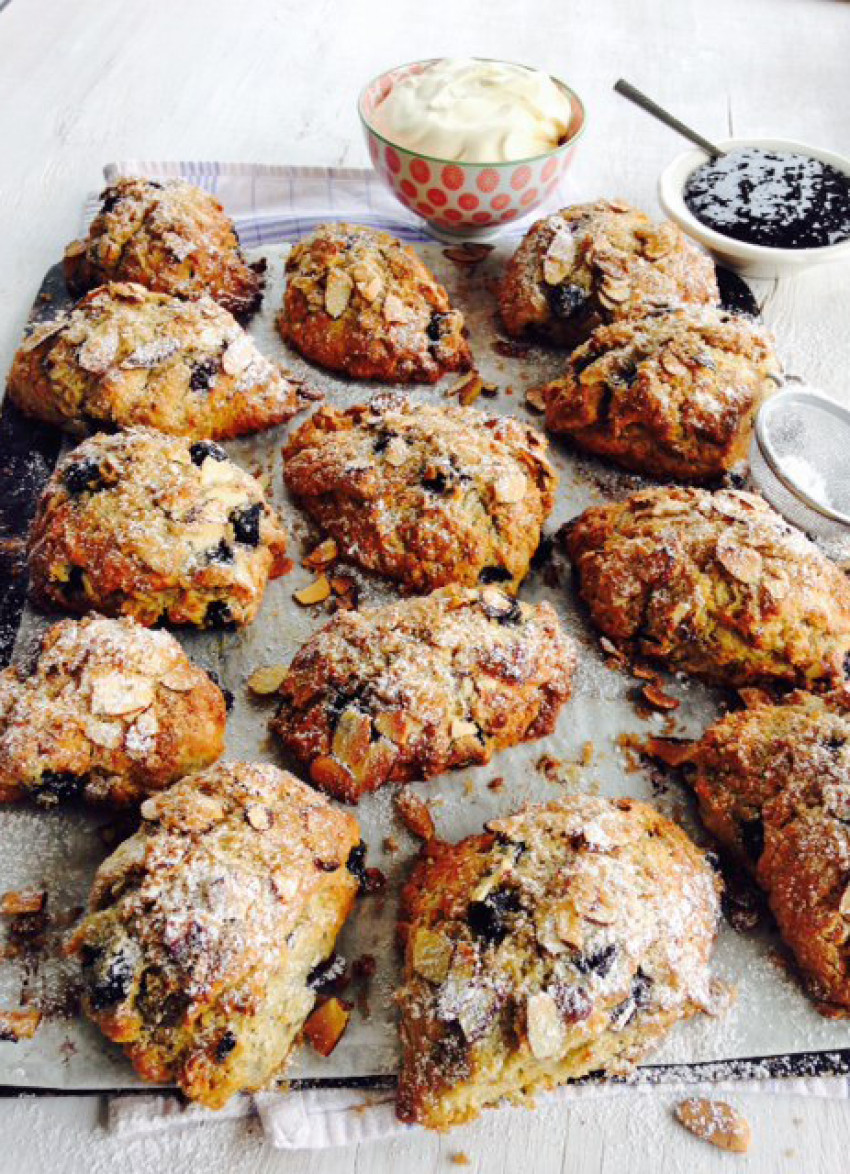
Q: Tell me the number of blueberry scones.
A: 13